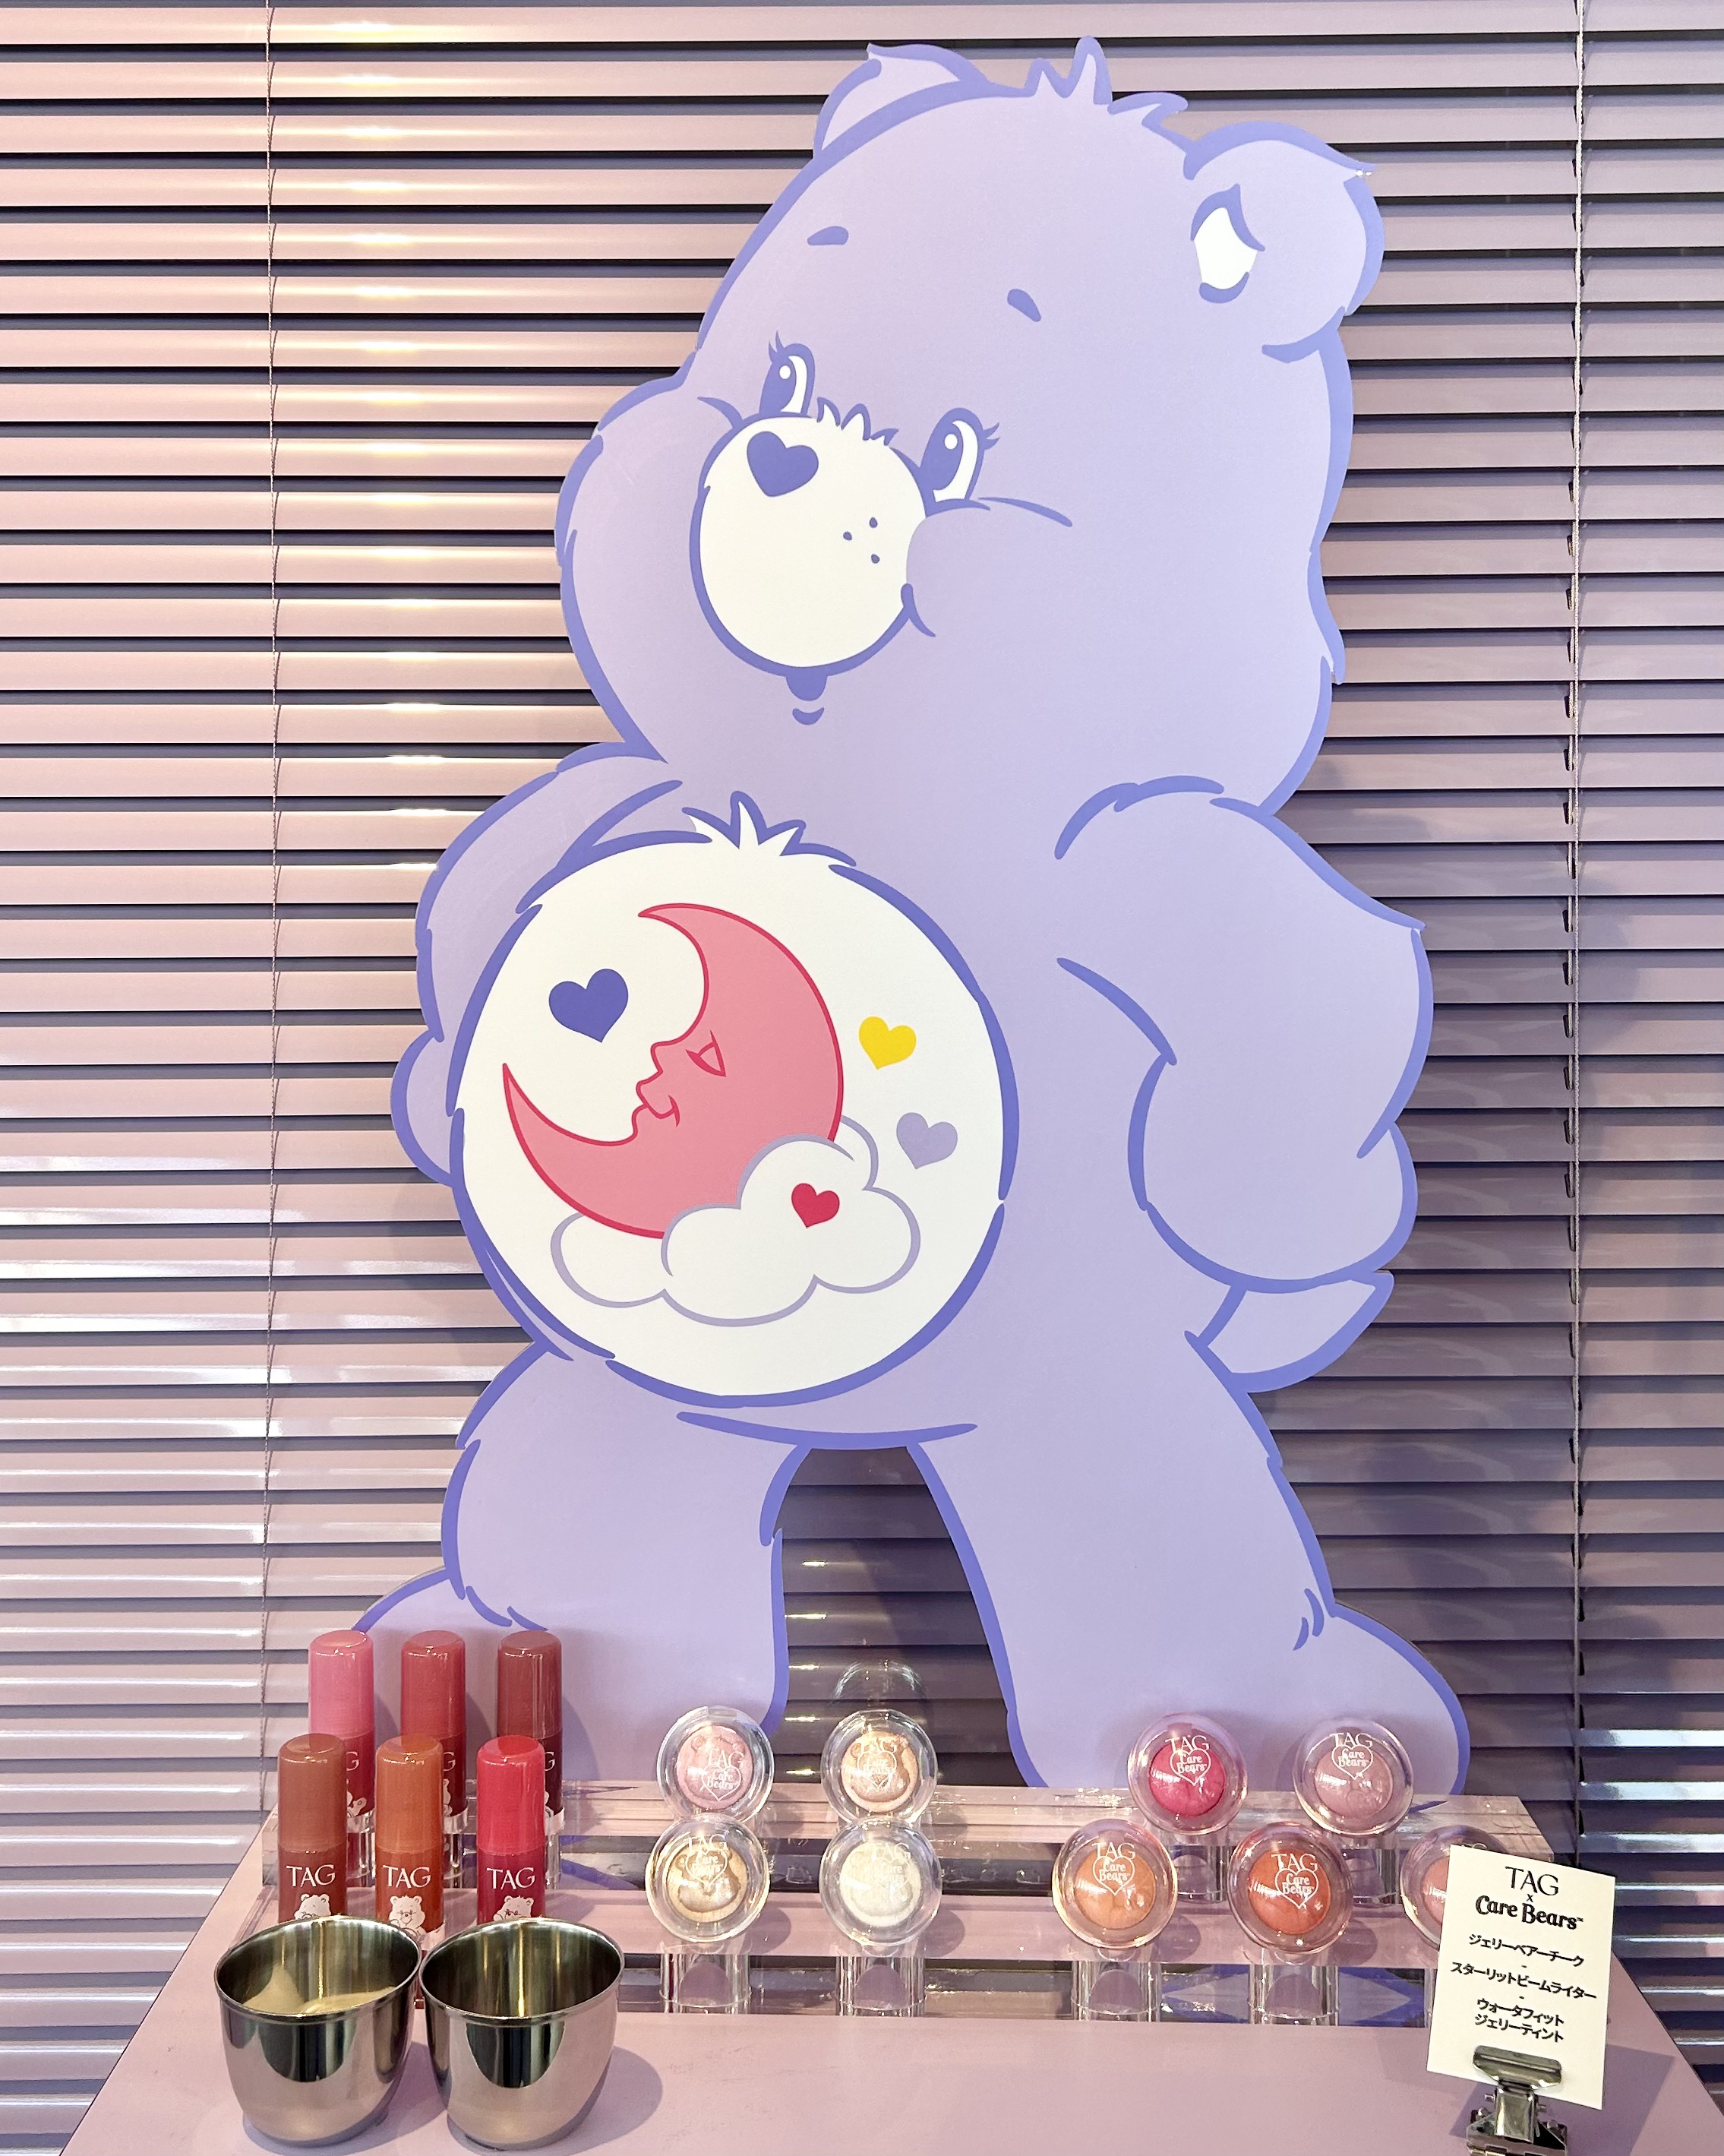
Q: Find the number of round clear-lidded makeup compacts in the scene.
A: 9